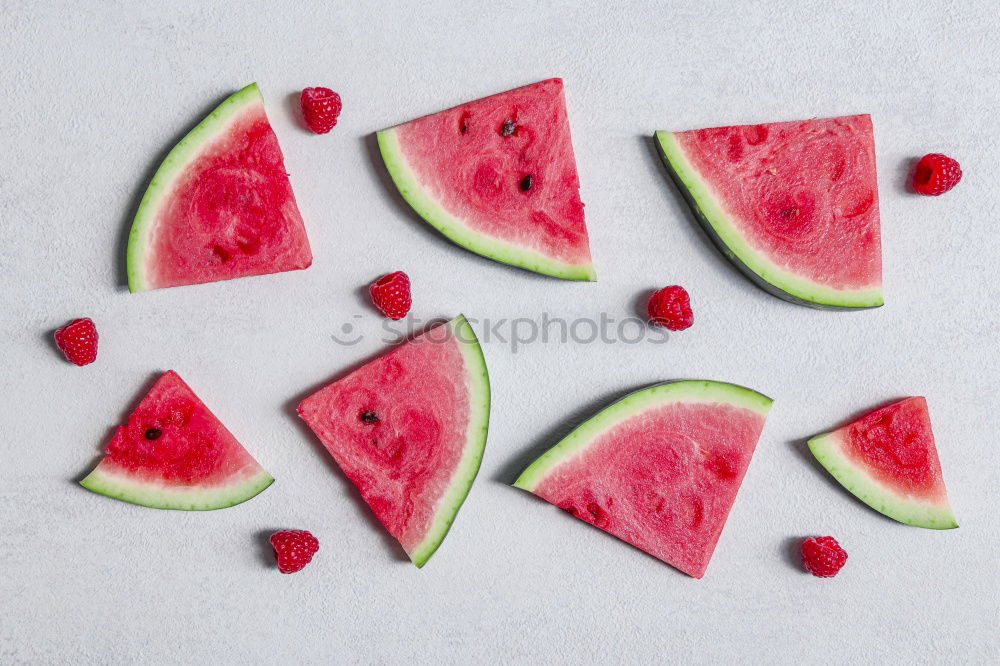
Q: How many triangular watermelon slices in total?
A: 7